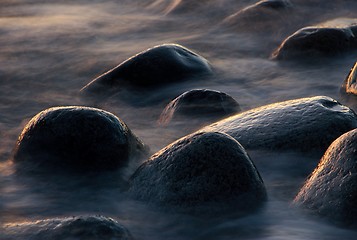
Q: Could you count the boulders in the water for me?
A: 10